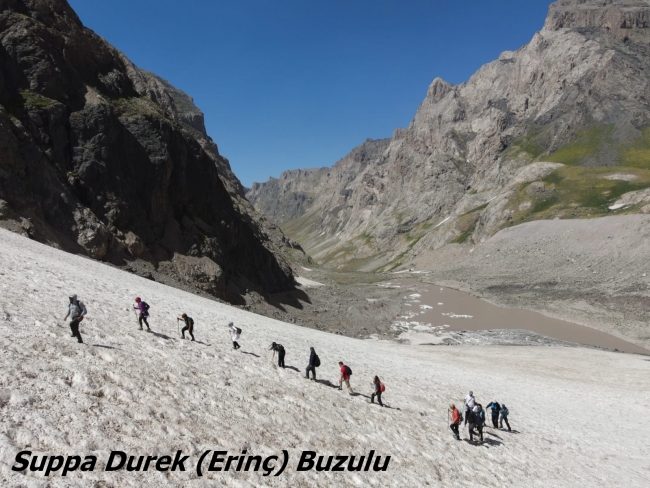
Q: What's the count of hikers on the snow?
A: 14